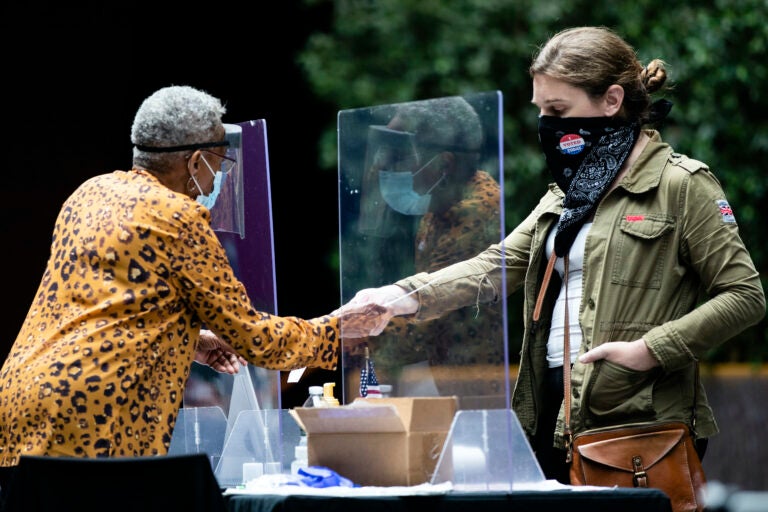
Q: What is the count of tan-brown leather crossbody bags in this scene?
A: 1